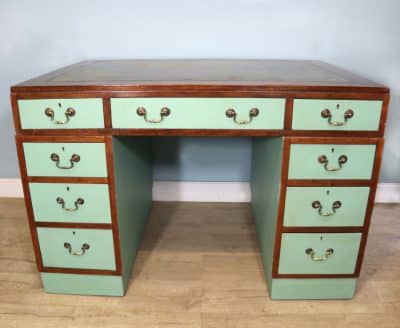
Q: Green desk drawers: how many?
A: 9